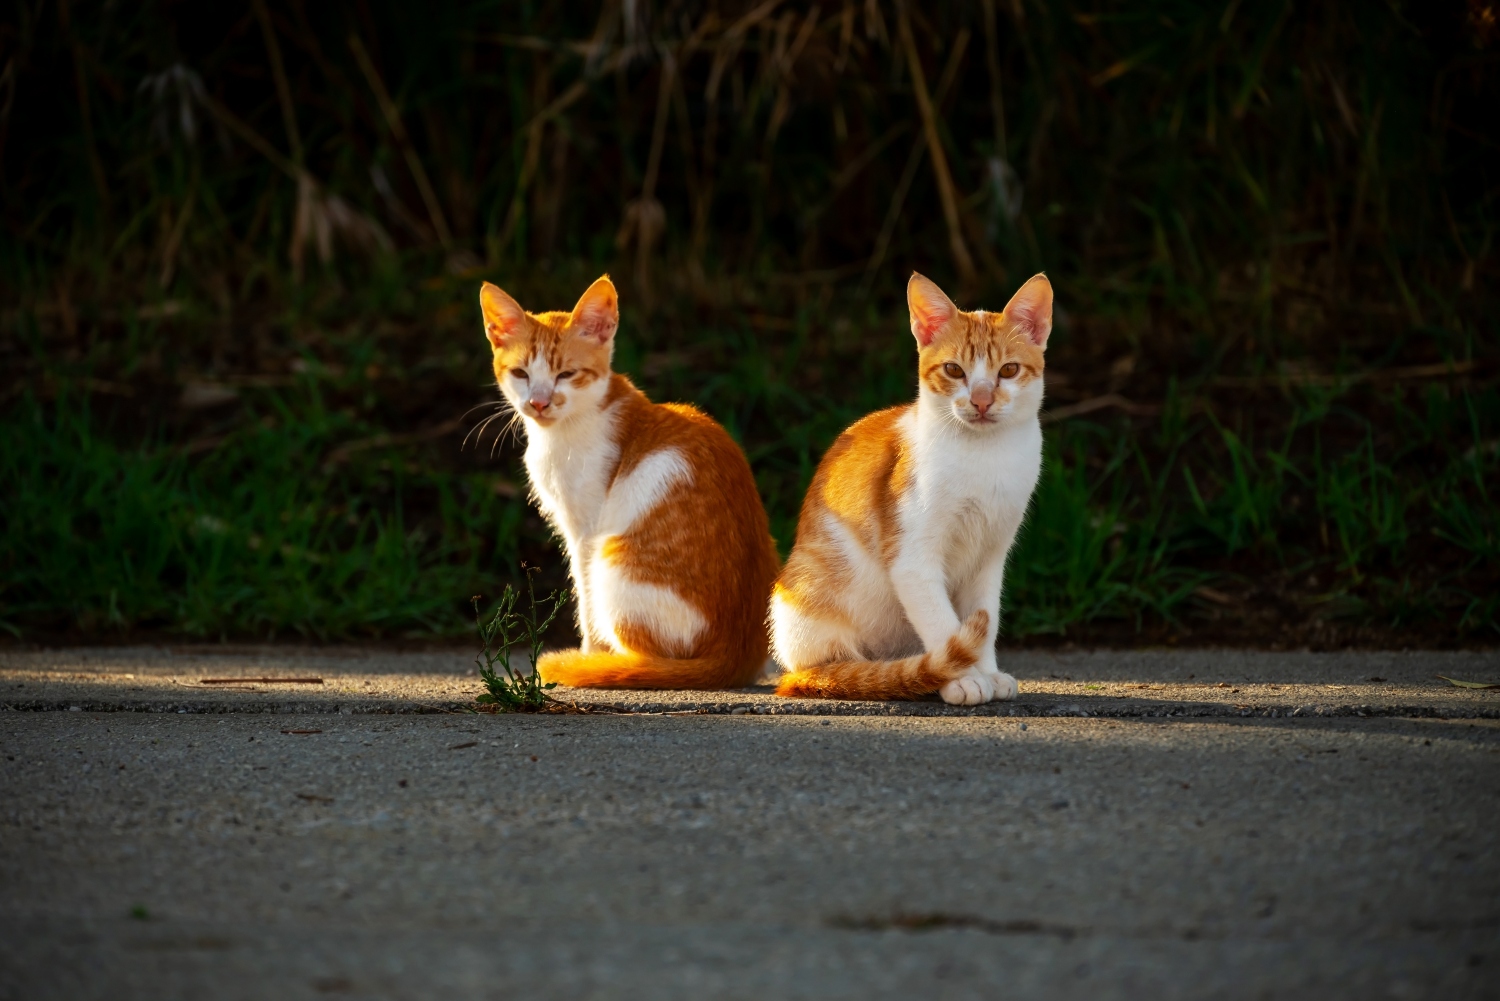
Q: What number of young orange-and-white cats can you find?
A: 2